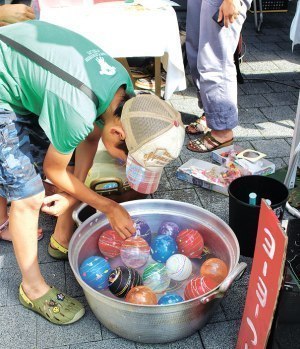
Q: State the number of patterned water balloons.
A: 14